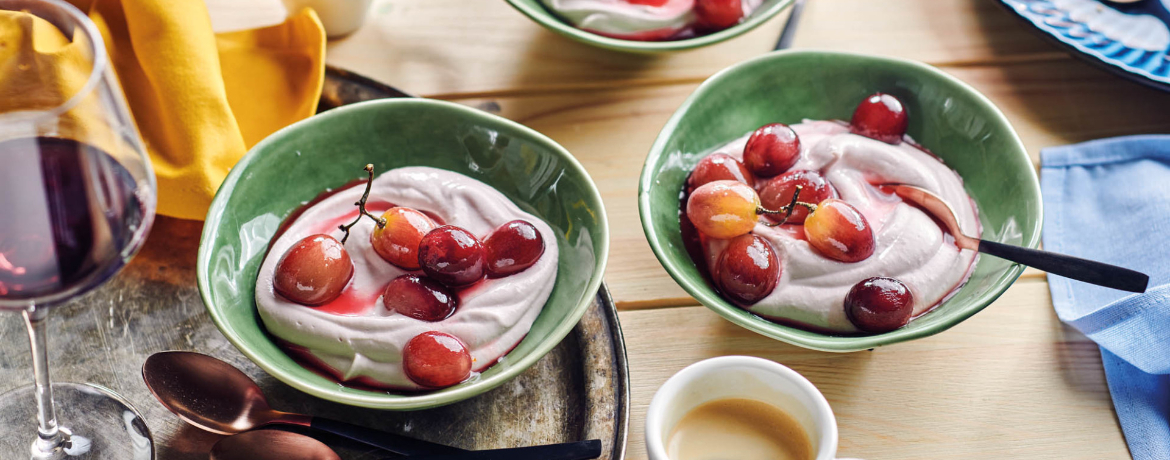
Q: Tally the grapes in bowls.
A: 15